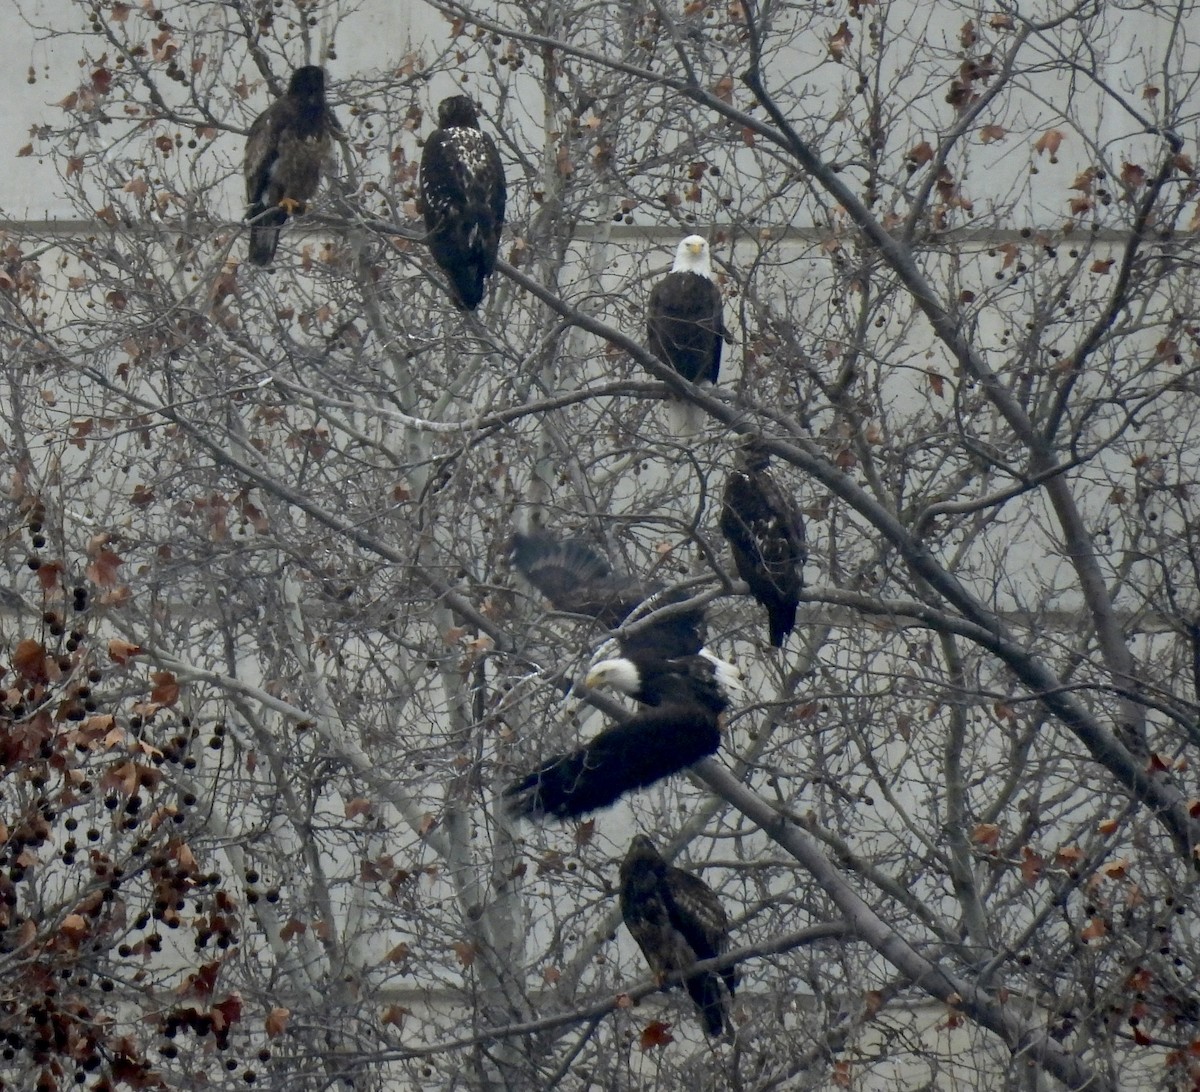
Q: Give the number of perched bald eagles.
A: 5